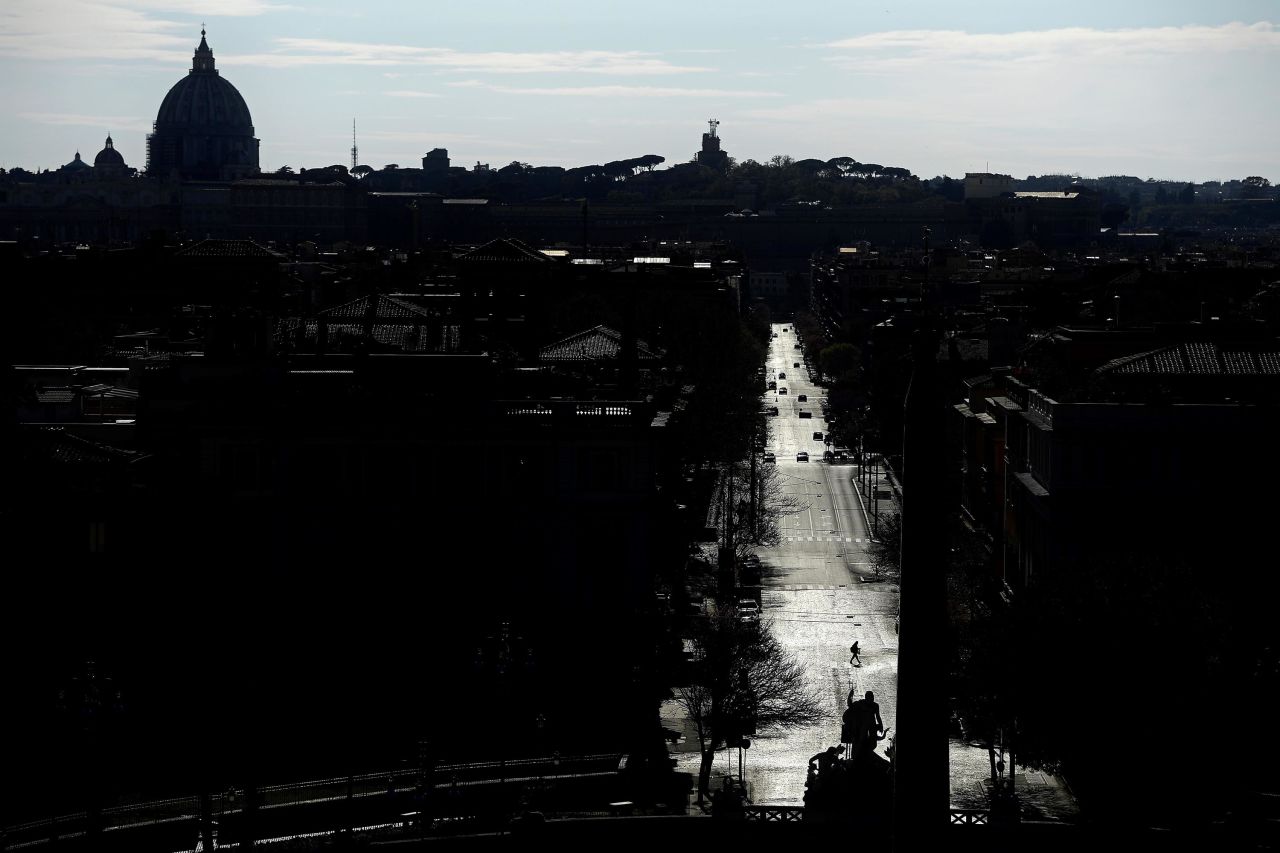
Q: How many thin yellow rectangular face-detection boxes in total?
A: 0